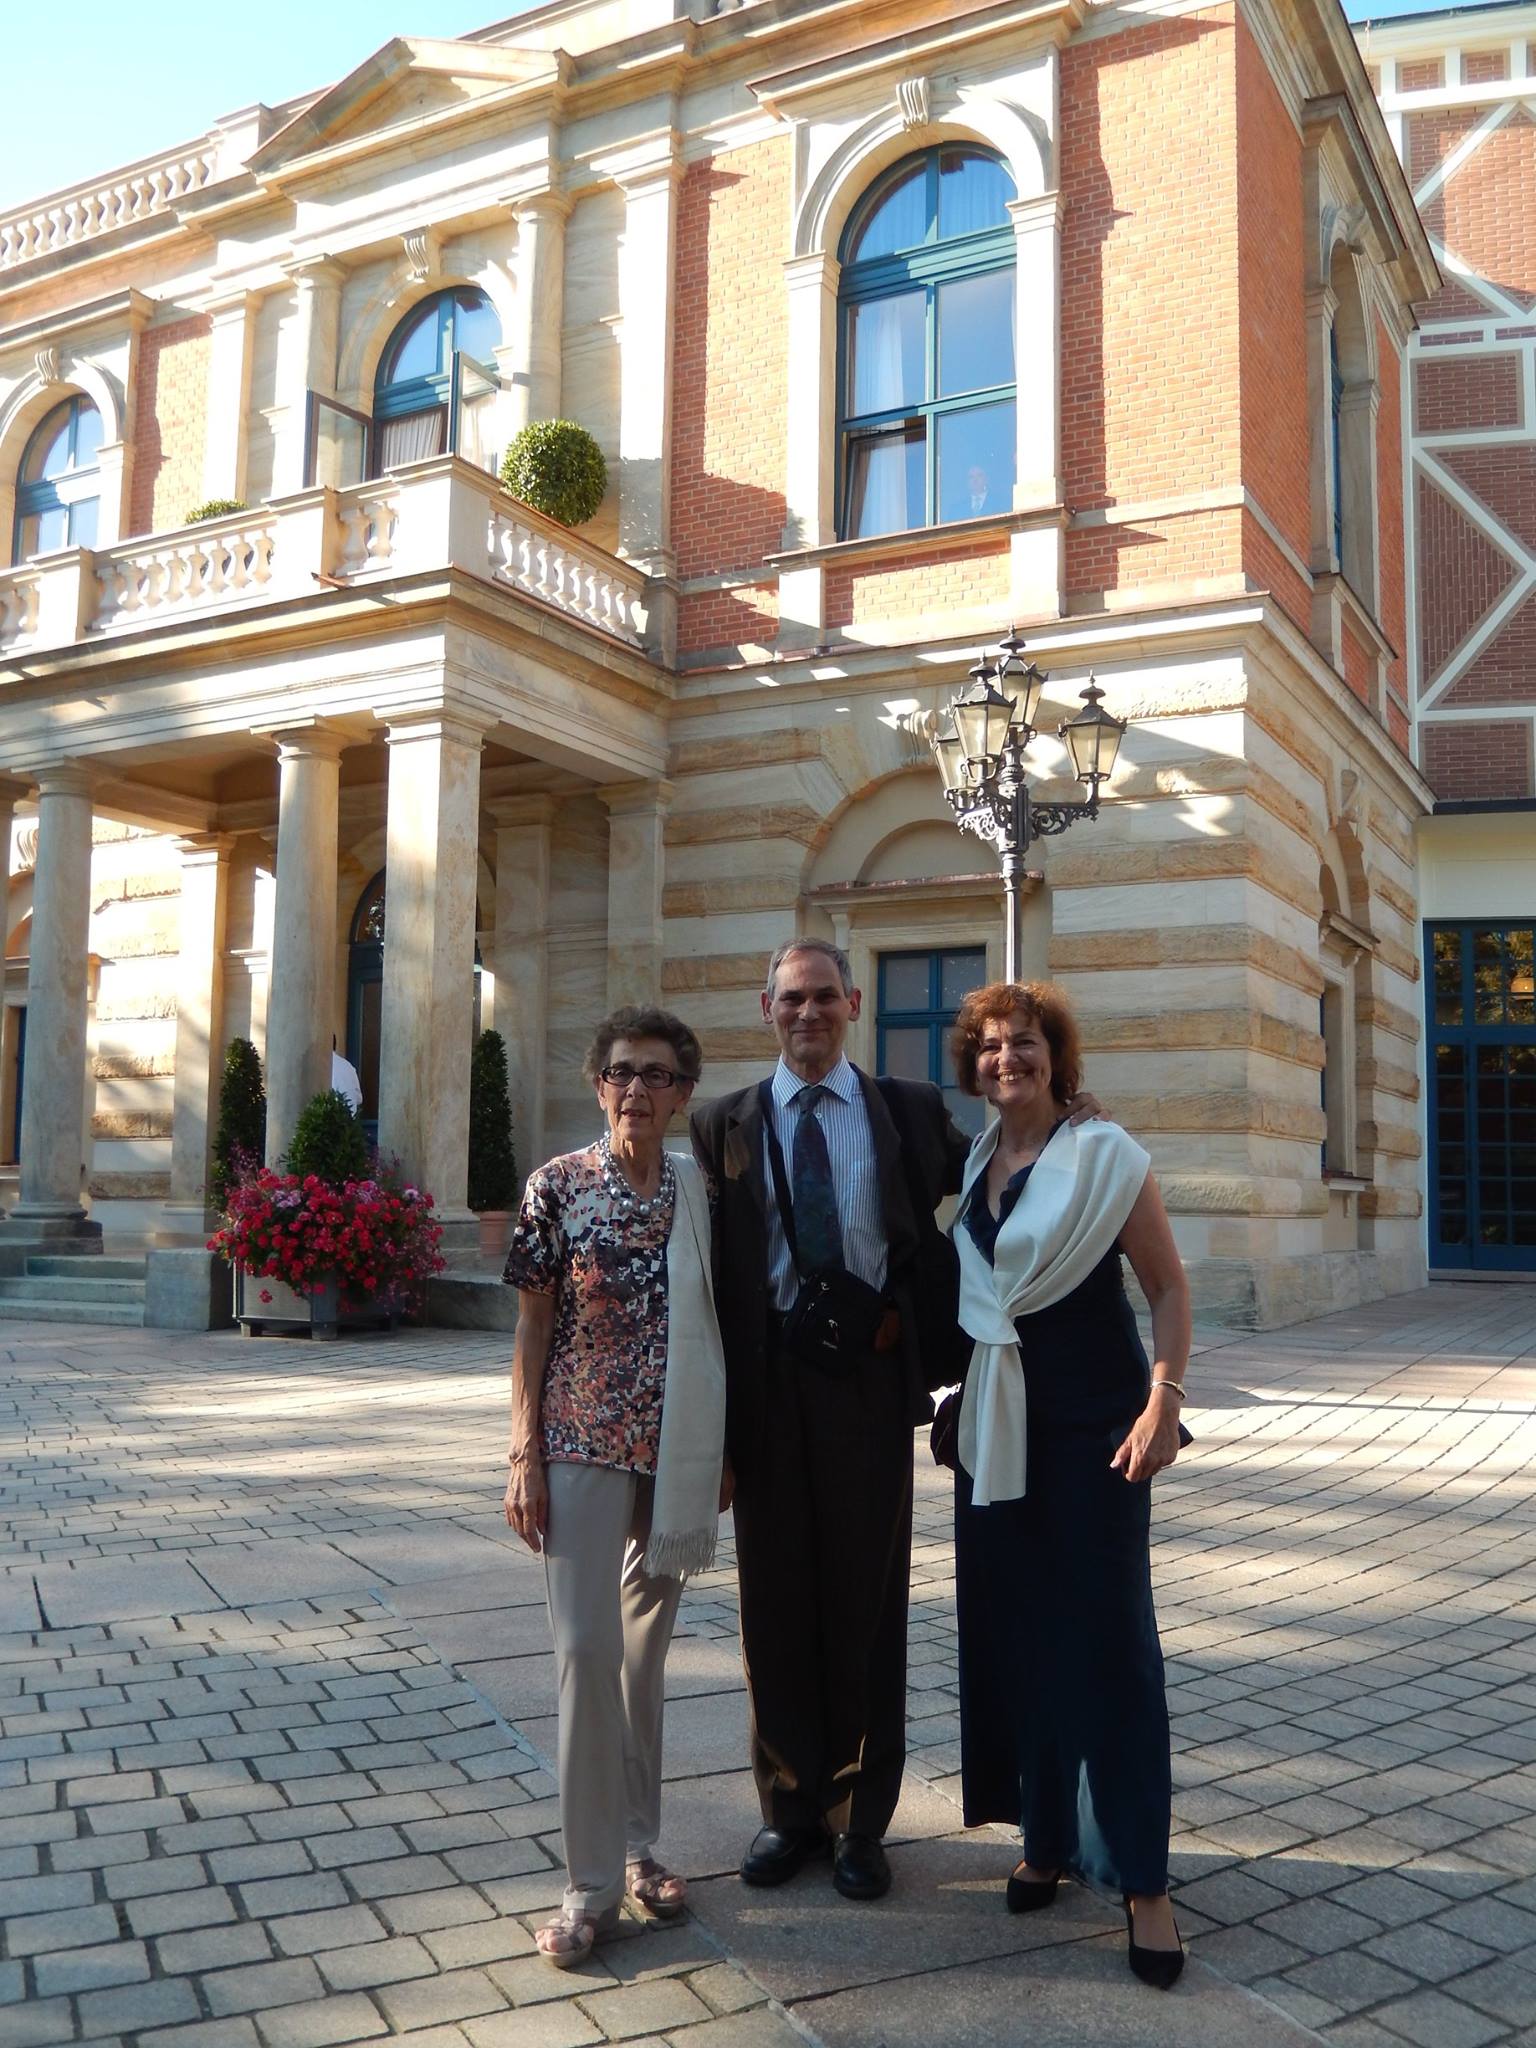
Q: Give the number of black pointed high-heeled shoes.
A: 2